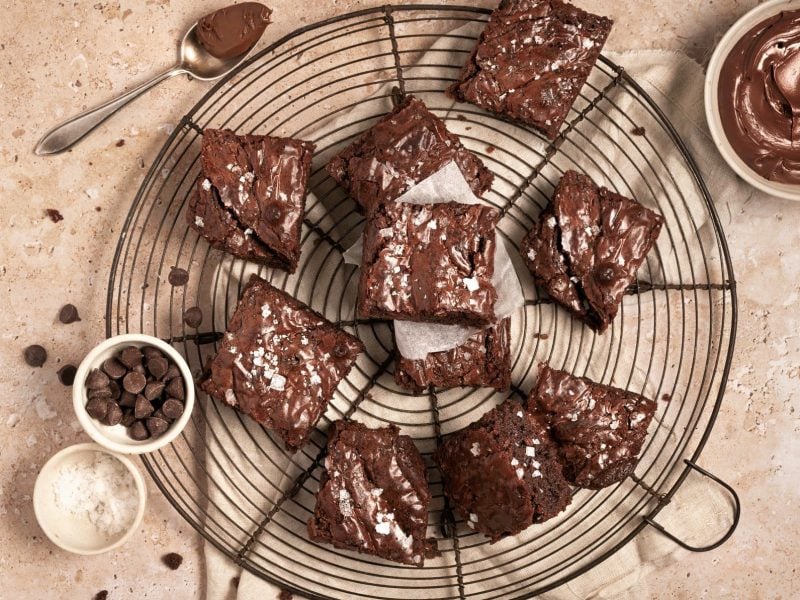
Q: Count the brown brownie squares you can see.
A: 10